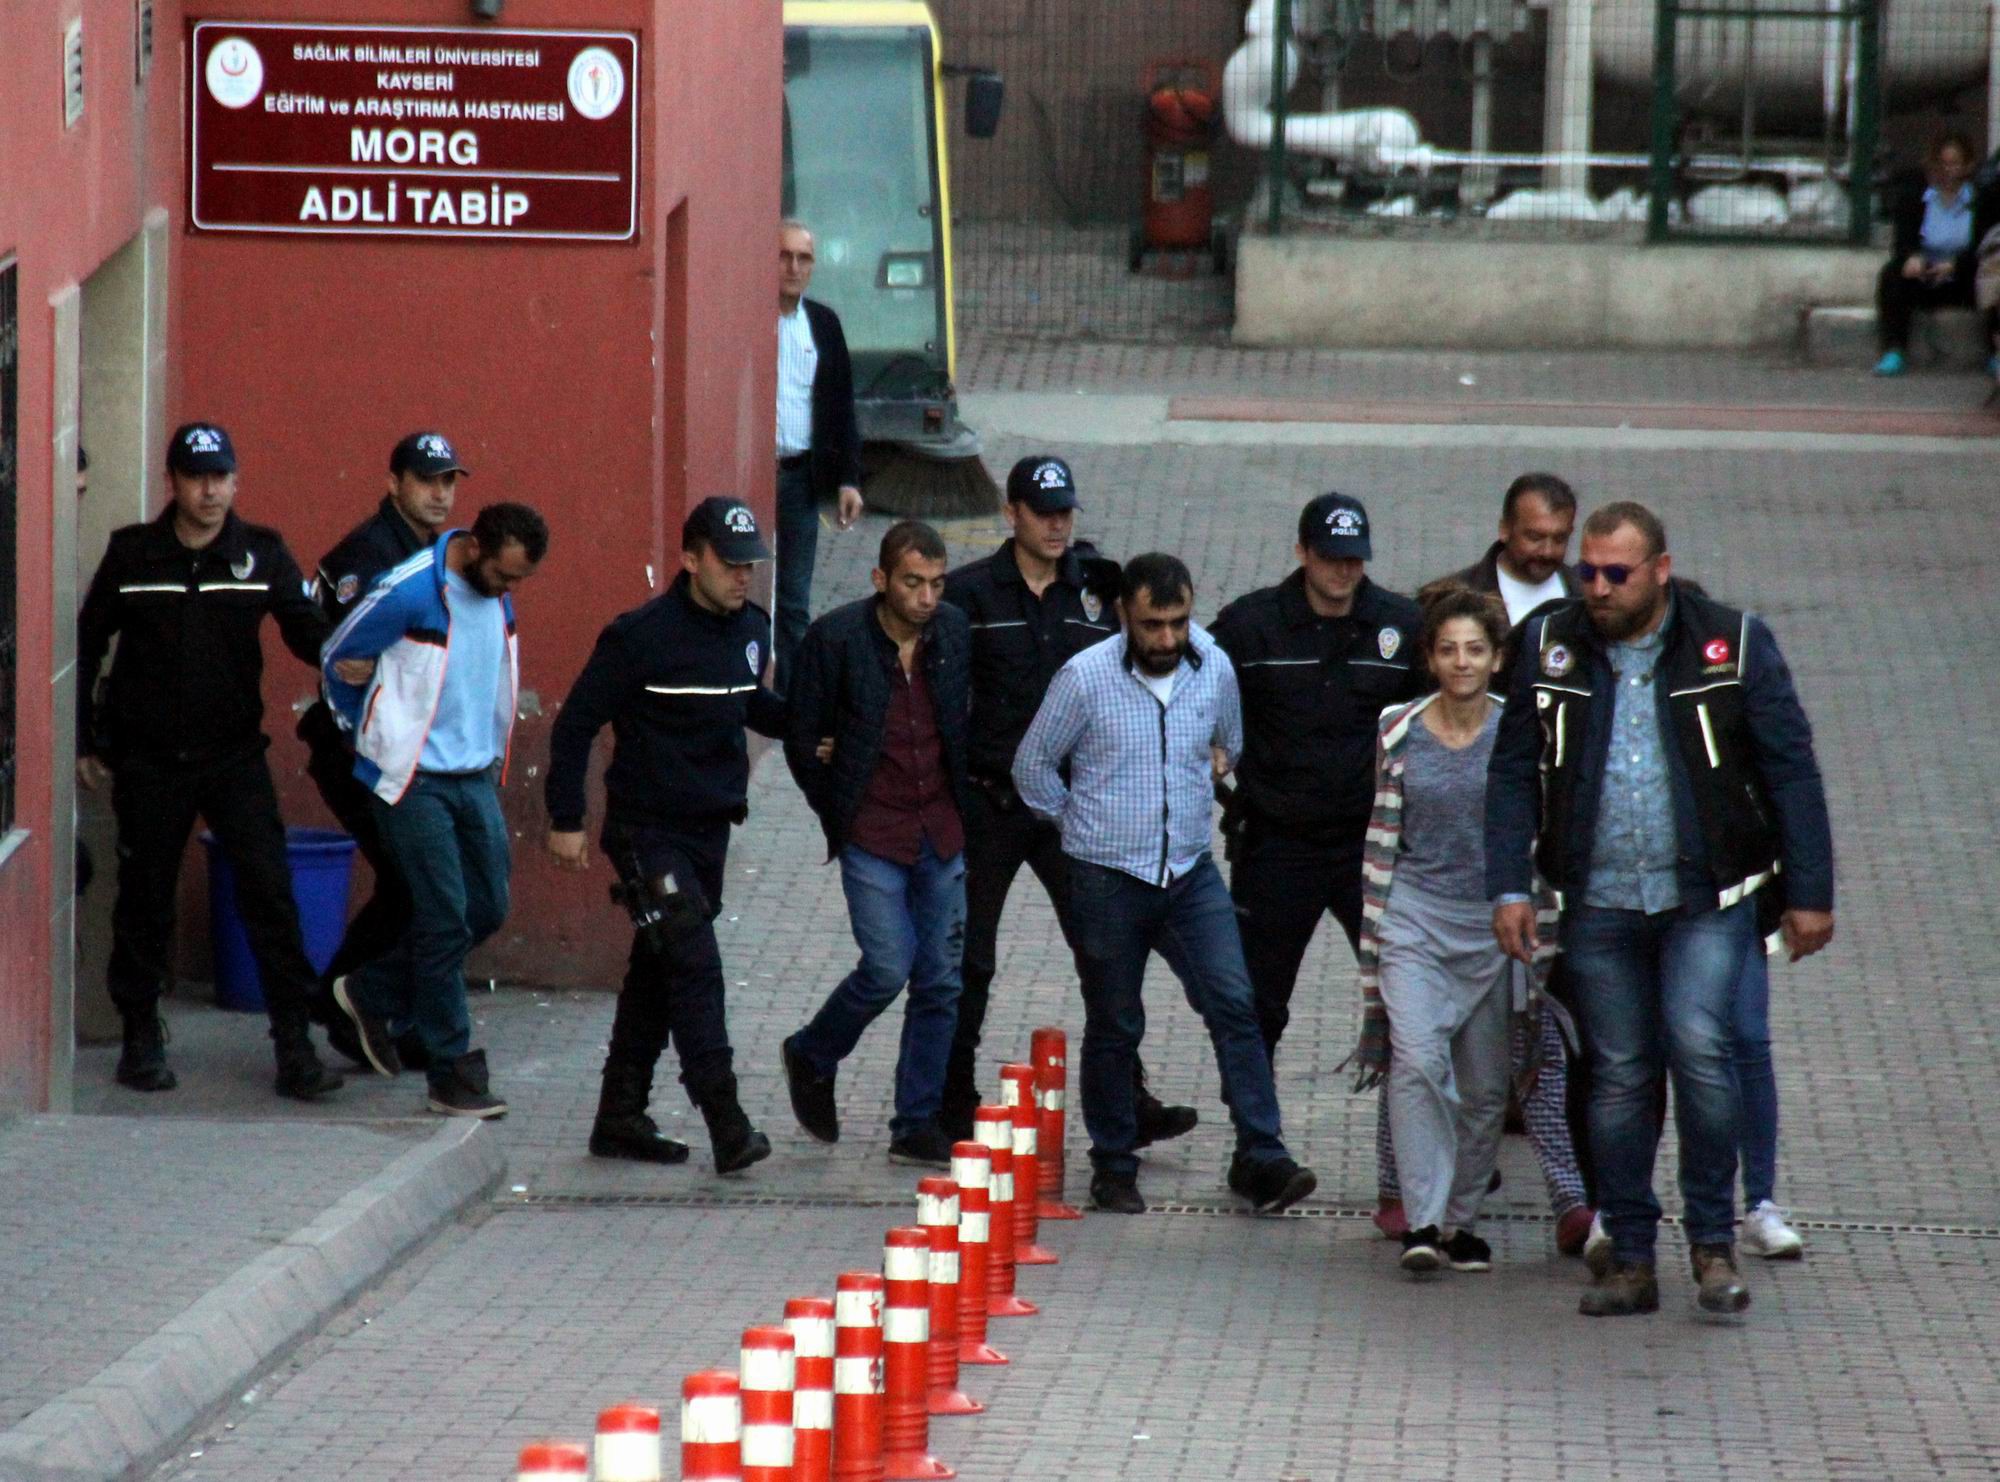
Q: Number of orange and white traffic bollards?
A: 12